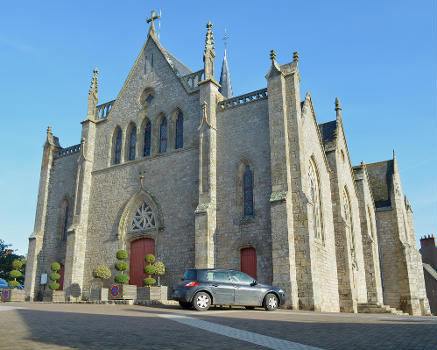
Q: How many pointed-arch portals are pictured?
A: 1